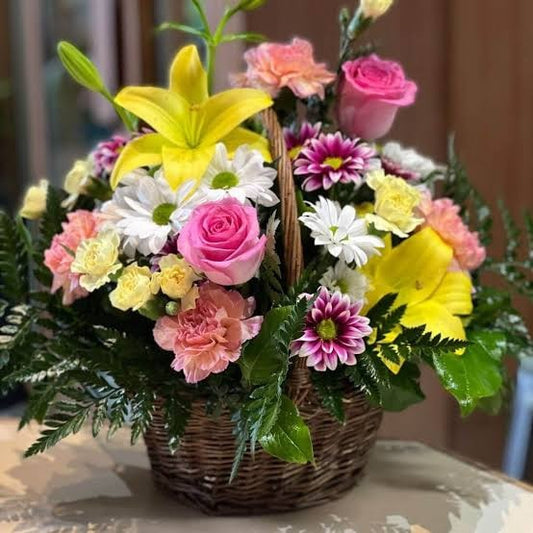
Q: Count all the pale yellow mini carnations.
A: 7